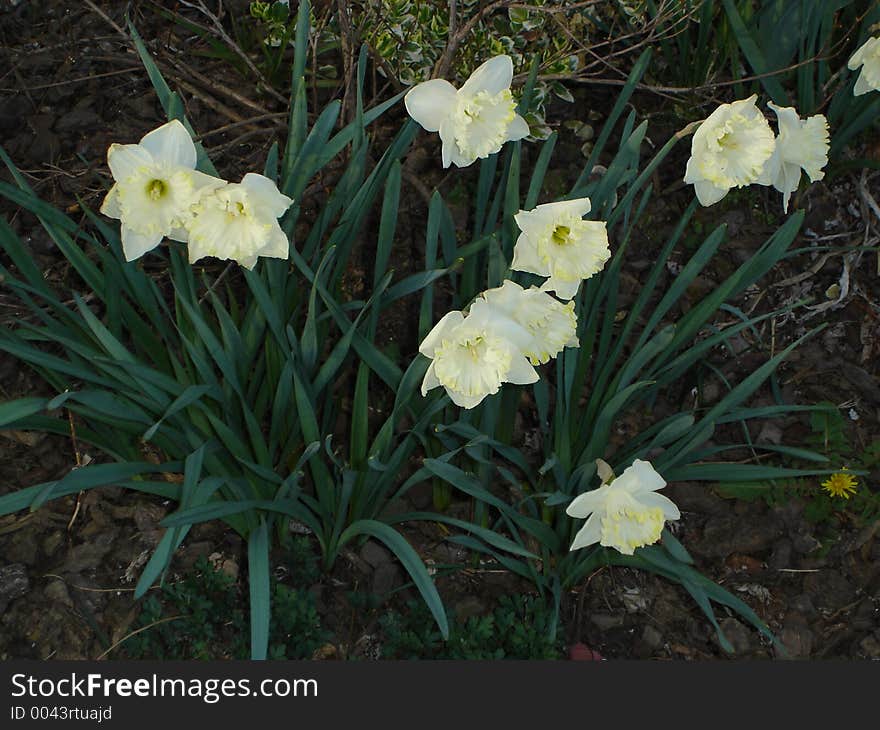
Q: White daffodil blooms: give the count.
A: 10